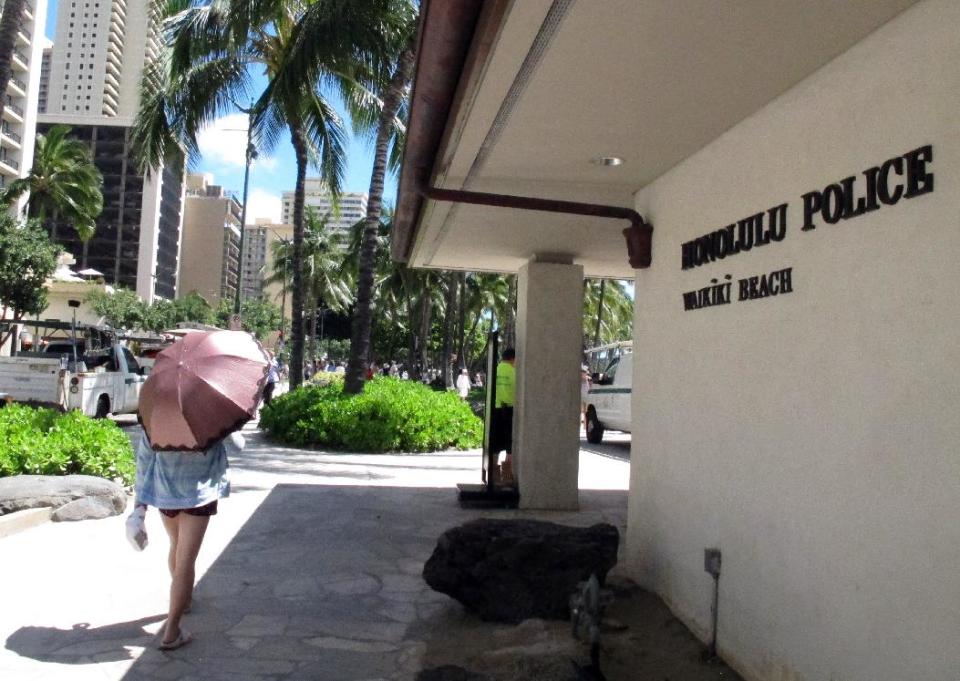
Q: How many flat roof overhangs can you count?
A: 1